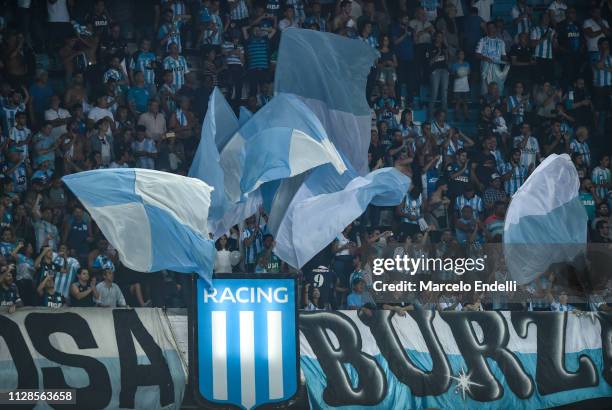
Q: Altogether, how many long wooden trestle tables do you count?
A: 0